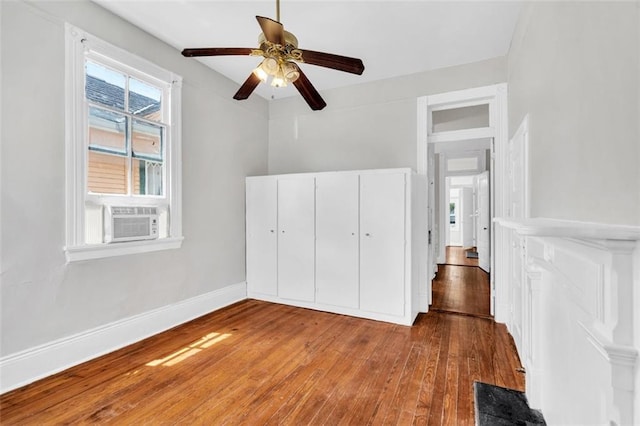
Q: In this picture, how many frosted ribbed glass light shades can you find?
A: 4